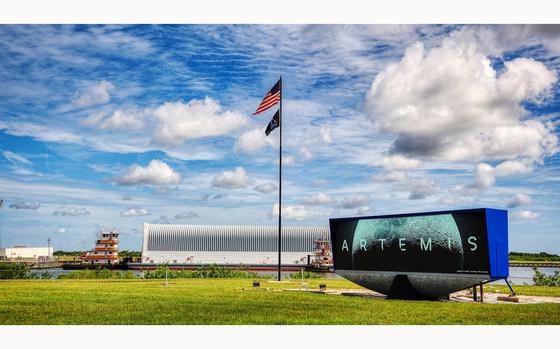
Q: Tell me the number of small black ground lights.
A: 2